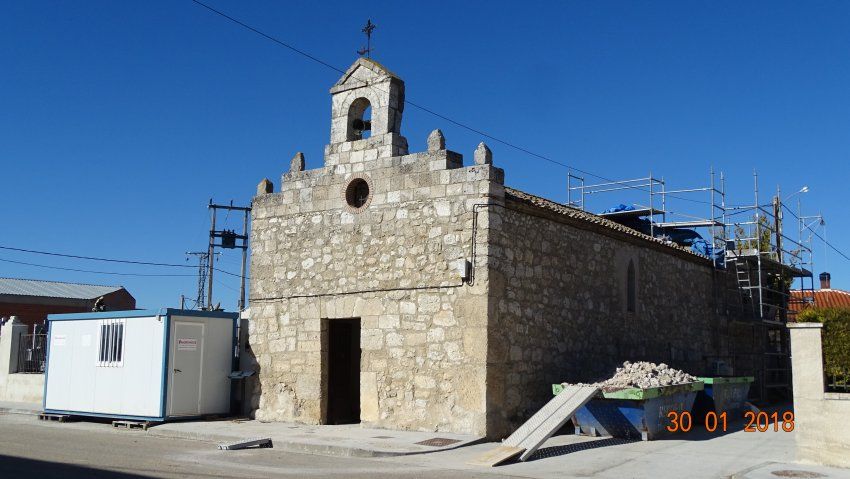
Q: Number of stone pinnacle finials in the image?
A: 4